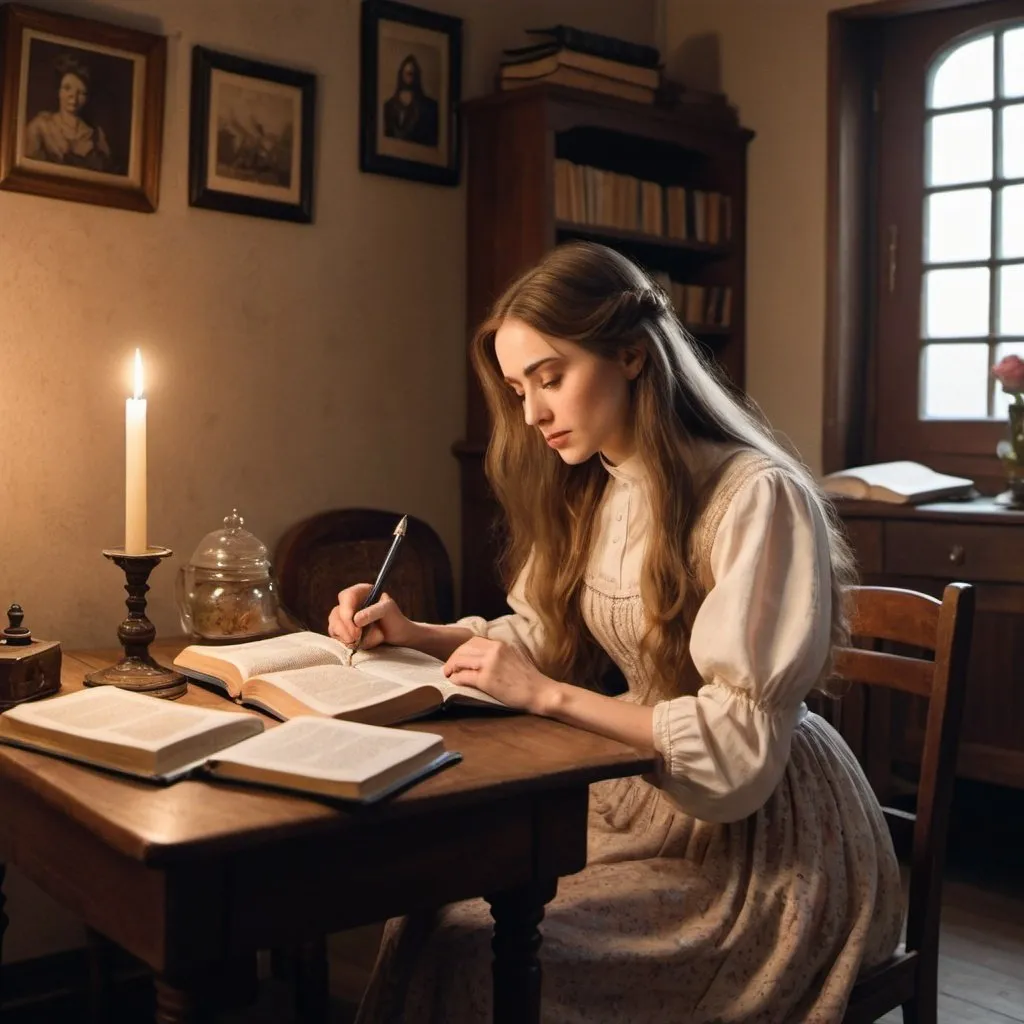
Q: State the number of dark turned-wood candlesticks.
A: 1